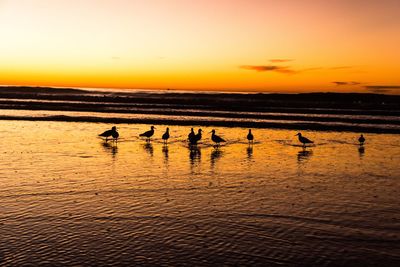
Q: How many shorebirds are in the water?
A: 10